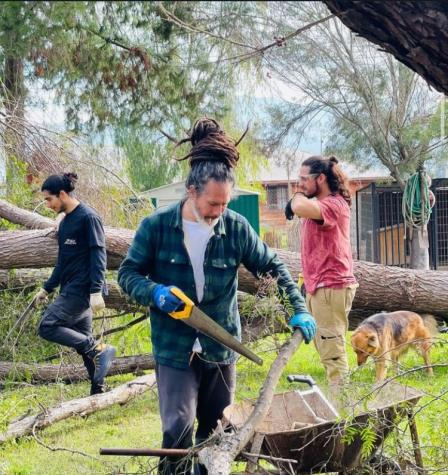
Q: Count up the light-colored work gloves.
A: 2